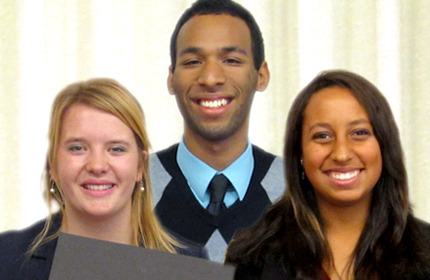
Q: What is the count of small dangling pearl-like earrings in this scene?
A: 2